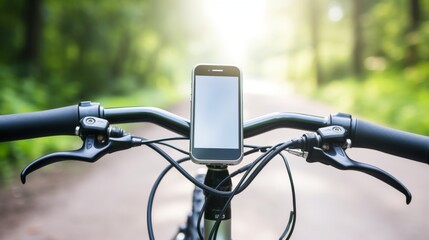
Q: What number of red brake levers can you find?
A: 0